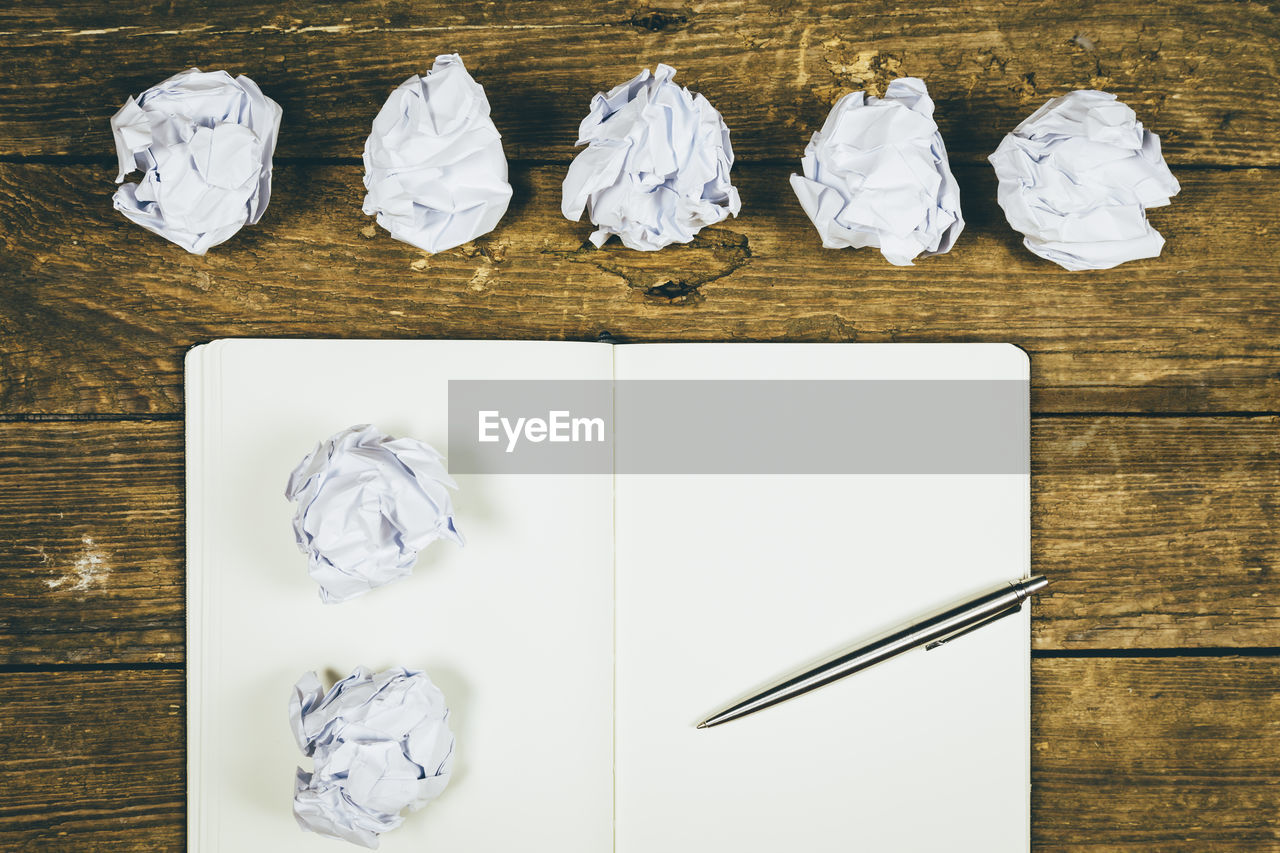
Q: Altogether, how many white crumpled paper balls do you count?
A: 7